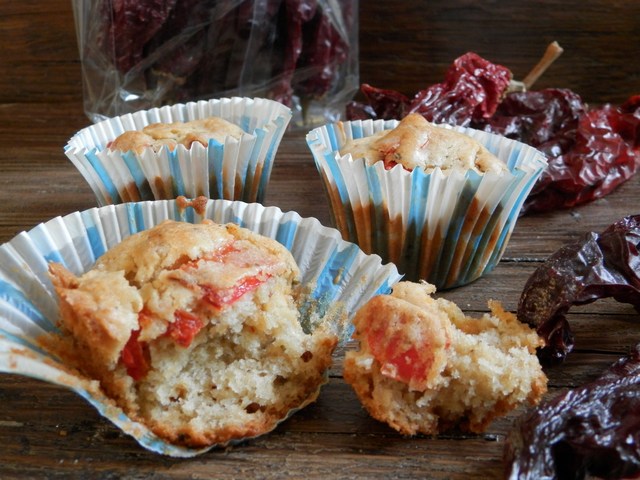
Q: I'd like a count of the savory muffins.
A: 3